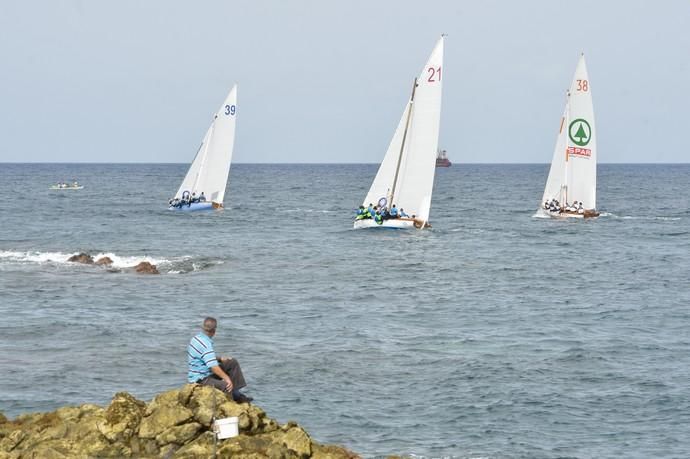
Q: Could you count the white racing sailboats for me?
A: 3